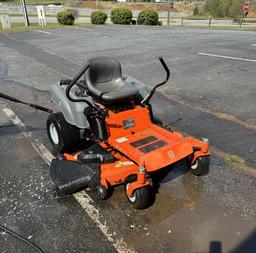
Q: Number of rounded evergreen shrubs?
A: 4